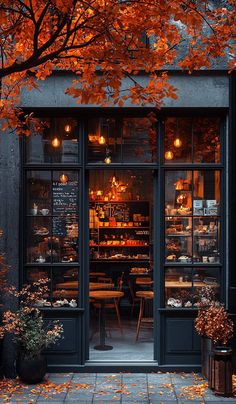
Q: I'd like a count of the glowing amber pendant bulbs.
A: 7